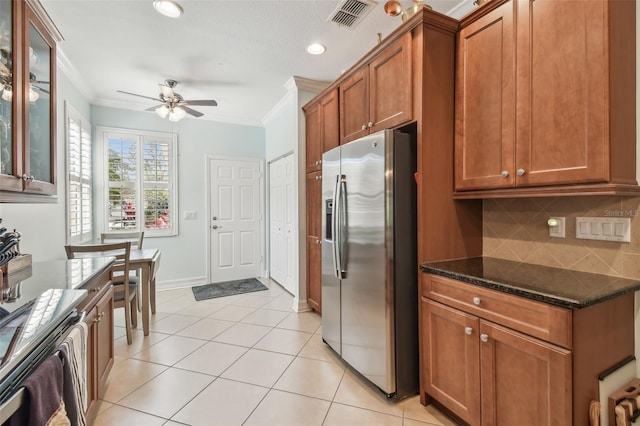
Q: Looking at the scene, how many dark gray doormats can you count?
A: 1